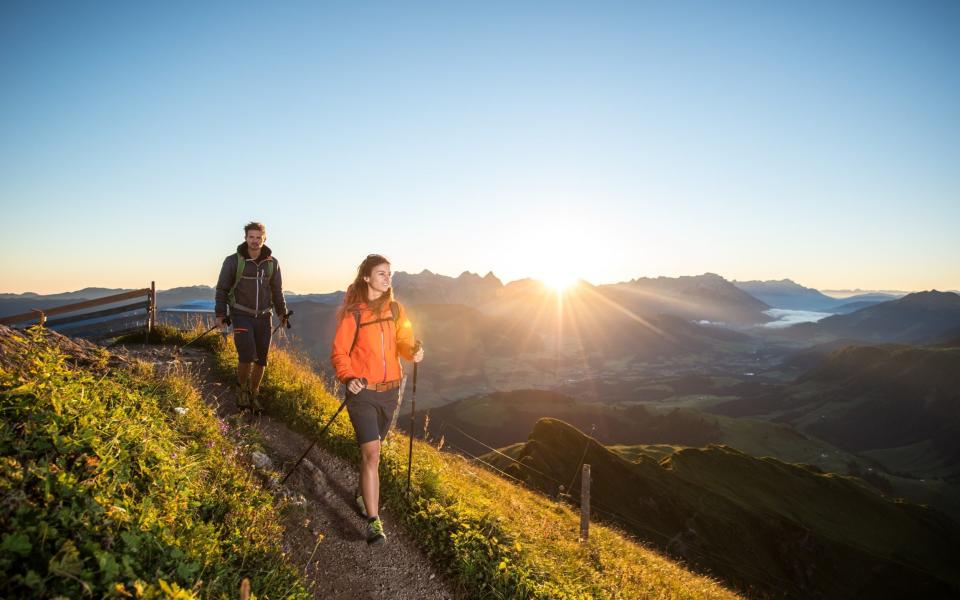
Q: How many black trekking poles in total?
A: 4